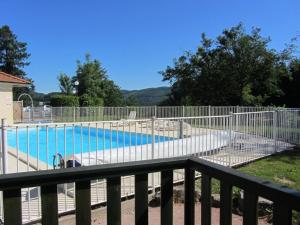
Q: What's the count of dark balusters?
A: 11